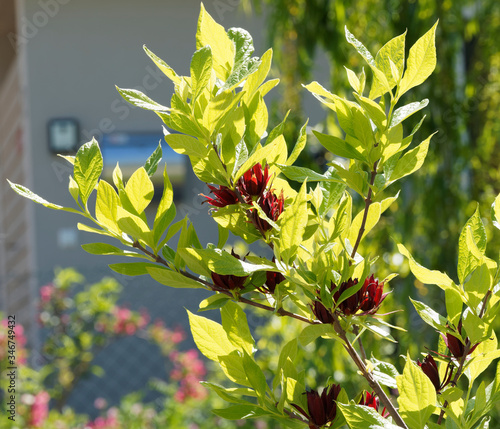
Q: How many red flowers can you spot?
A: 12